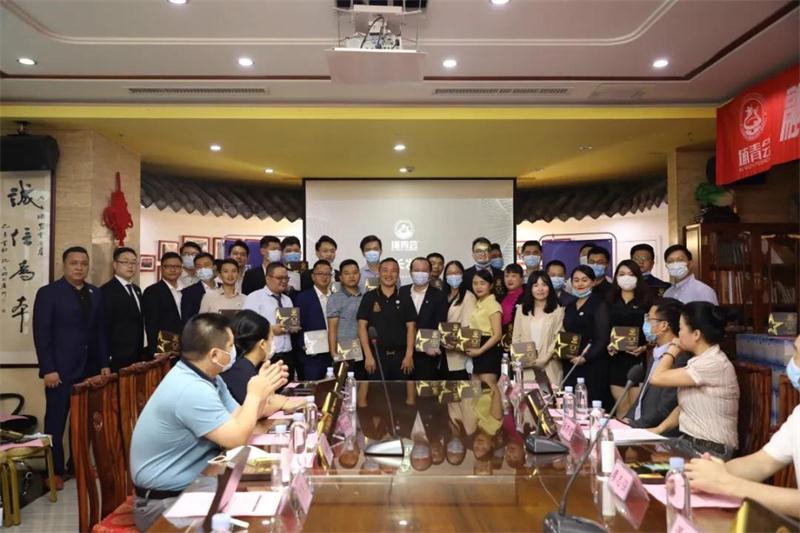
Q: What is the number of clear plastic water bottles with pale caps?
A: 13